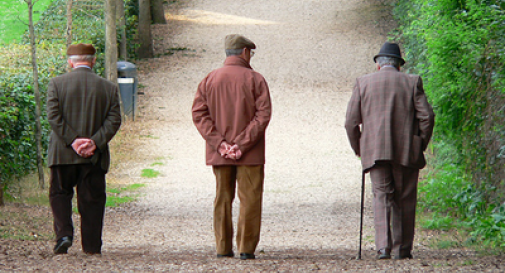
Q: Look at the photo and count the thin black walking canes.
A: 1